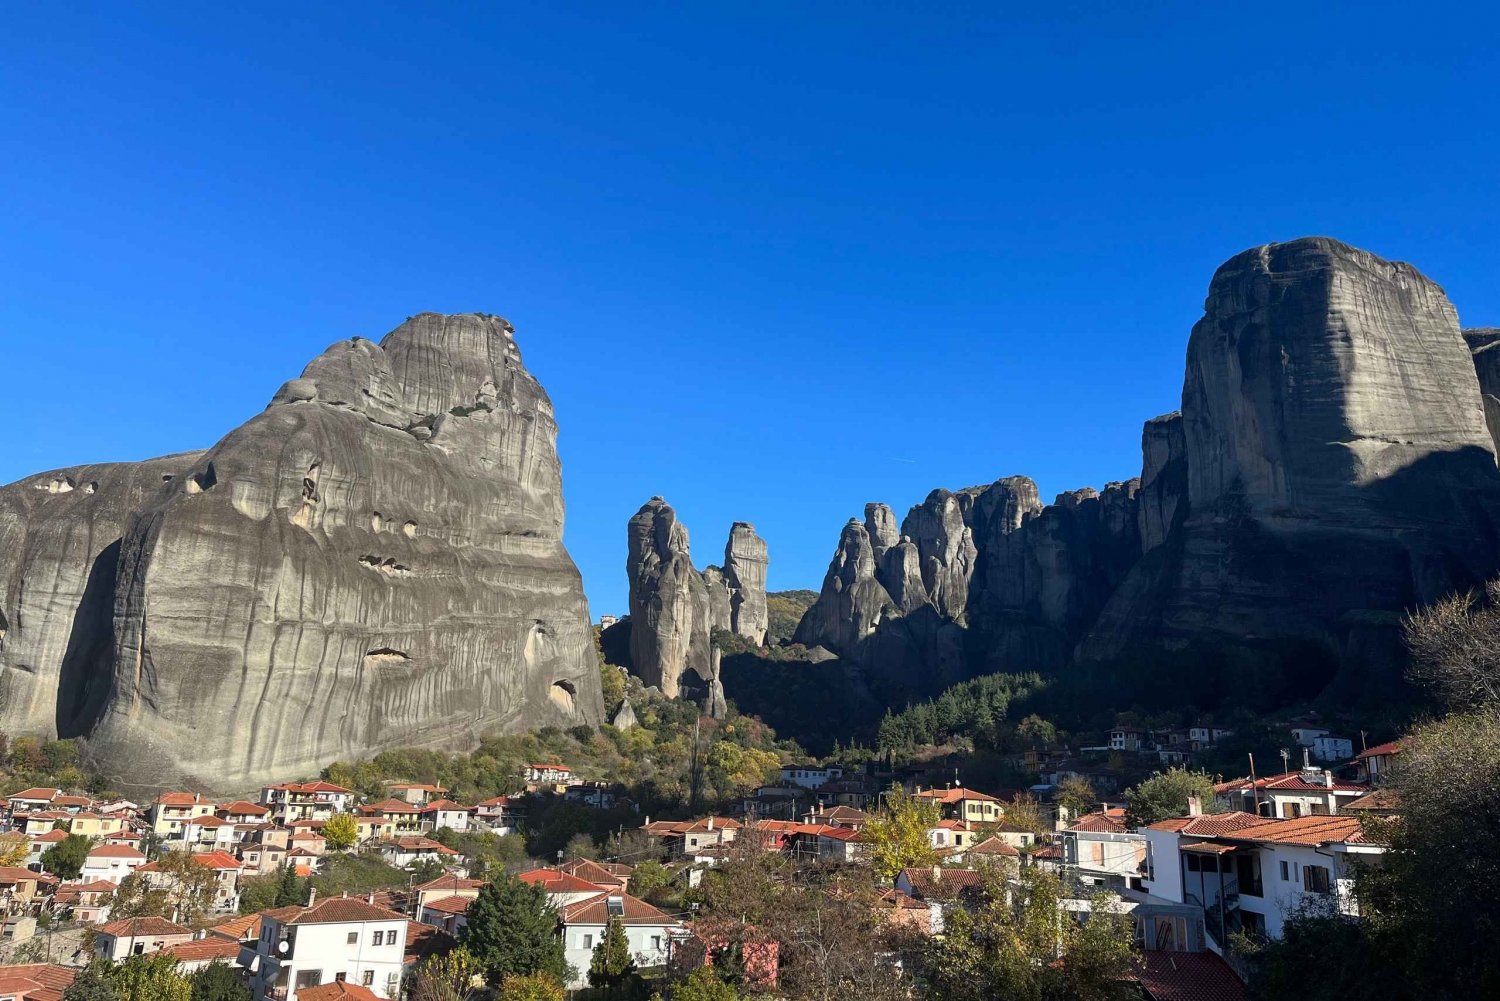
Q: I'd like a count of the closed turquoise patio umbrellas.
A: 0